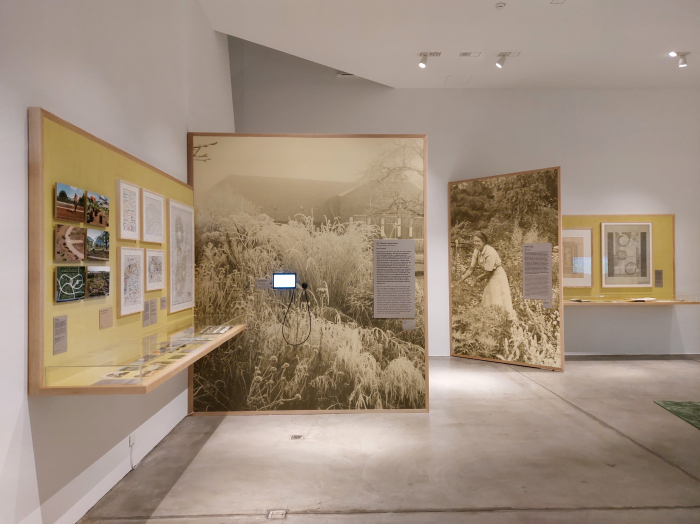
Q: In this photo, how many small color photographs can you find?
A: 6